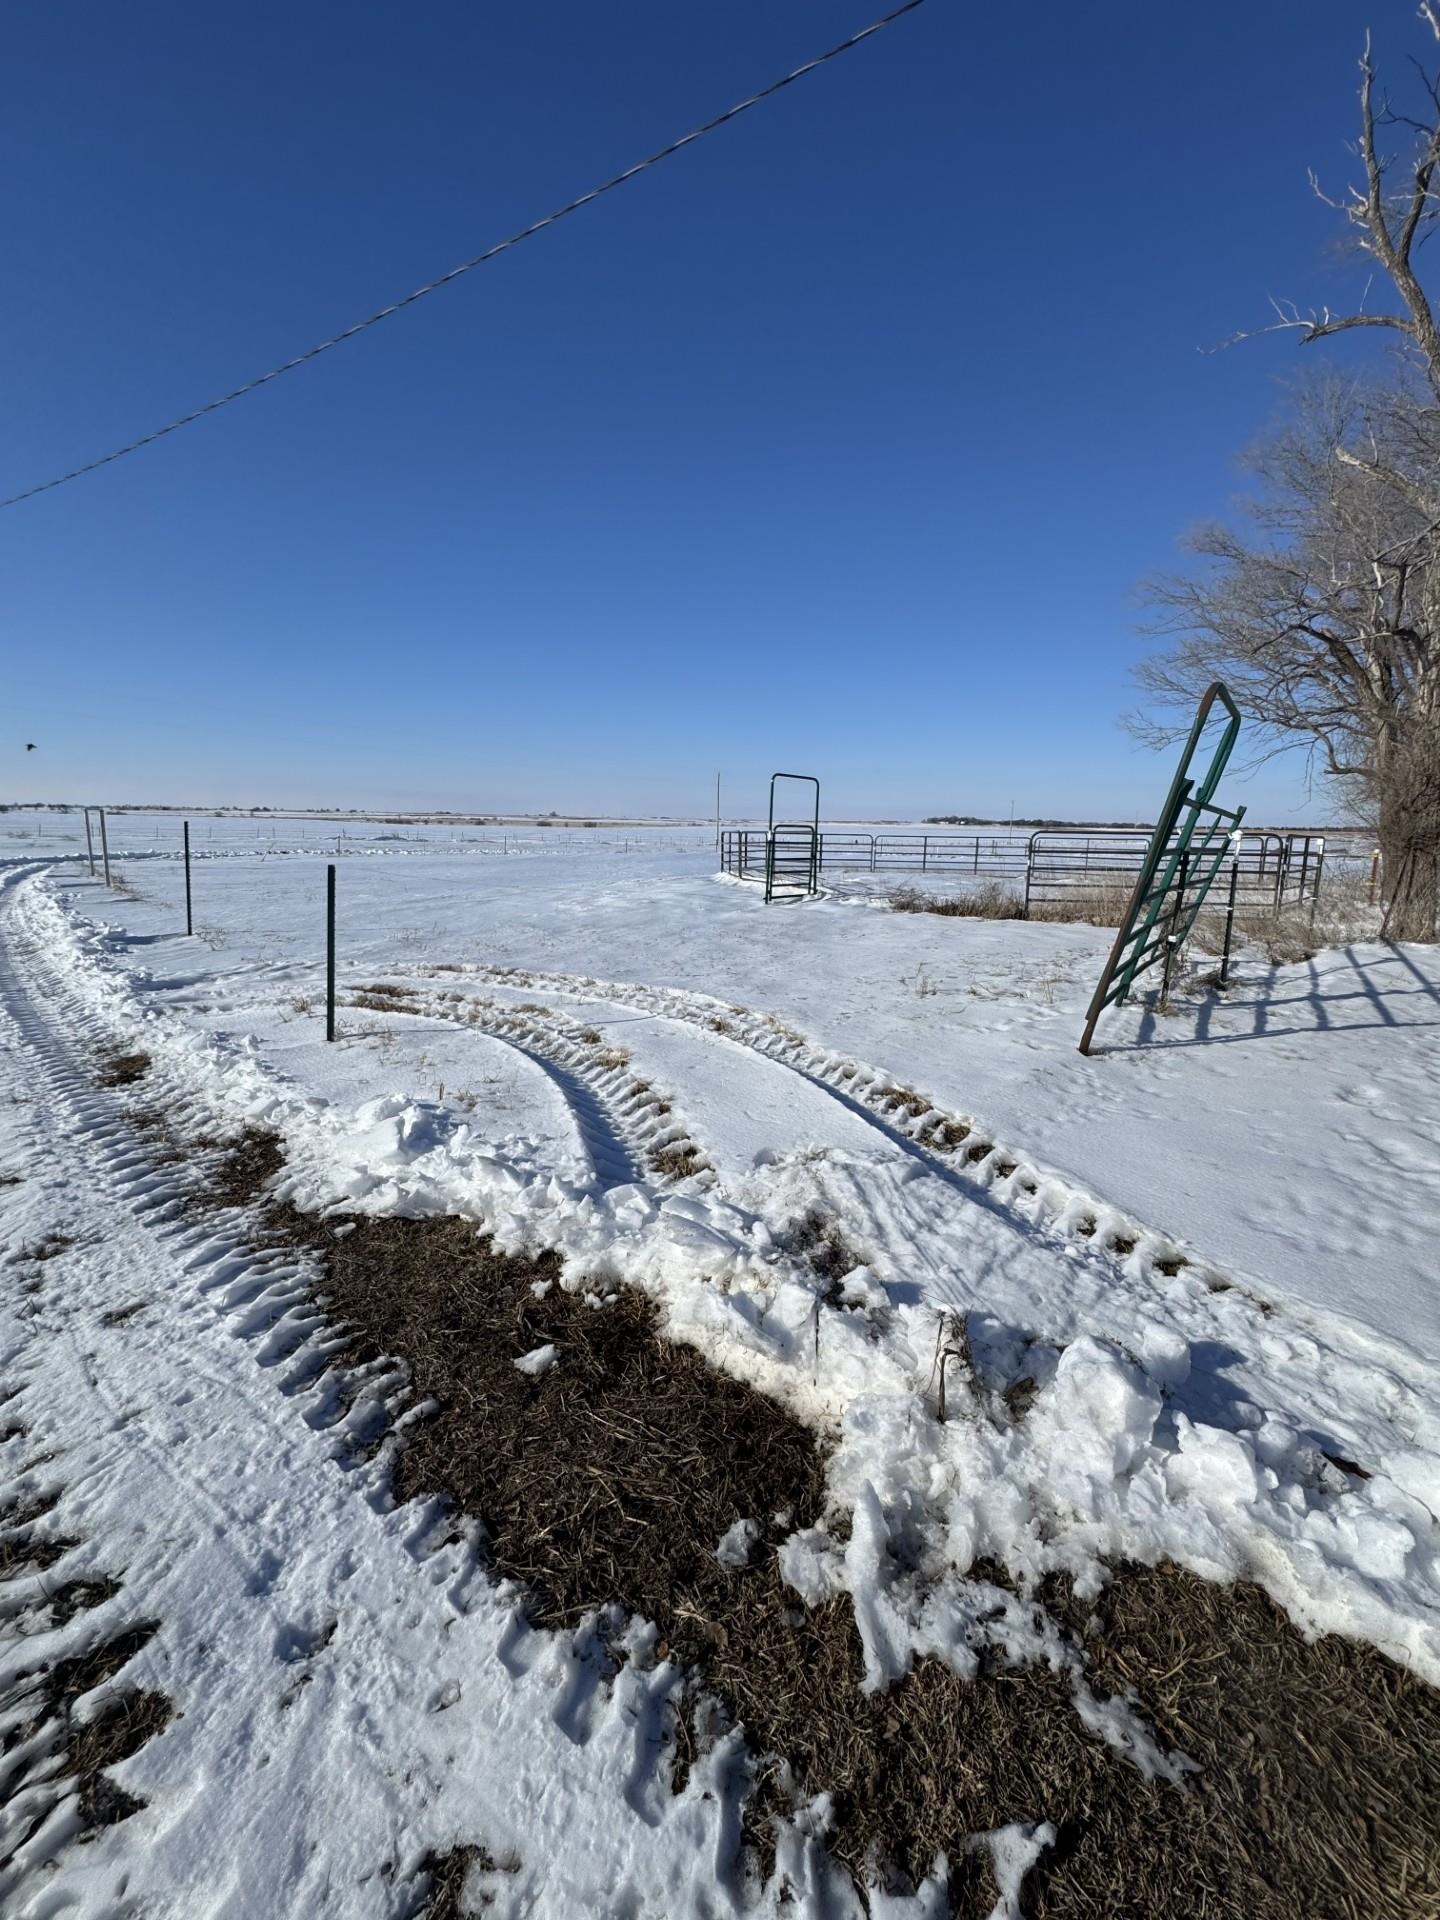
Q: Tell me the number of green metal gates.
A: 2